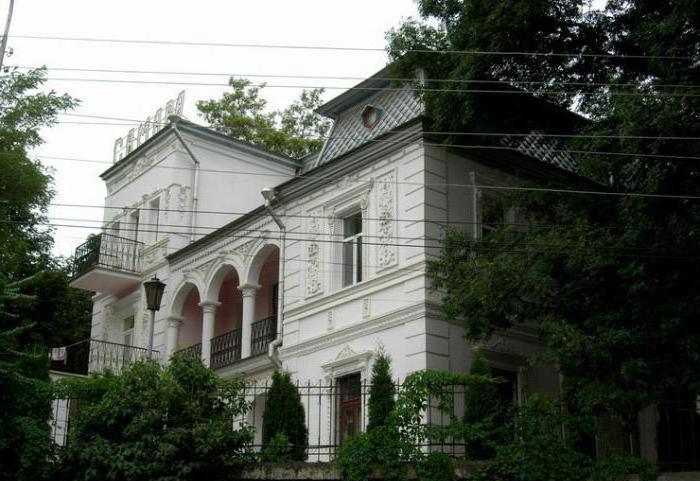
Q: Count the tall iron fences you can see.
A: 1